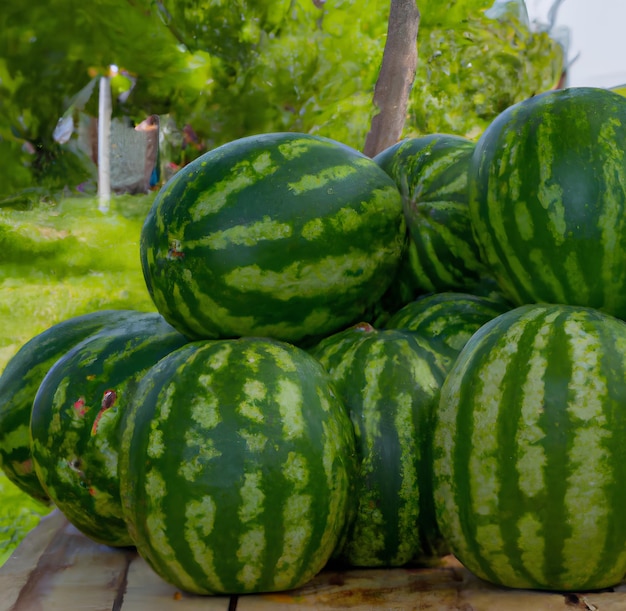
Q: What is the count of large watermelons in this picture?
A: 9